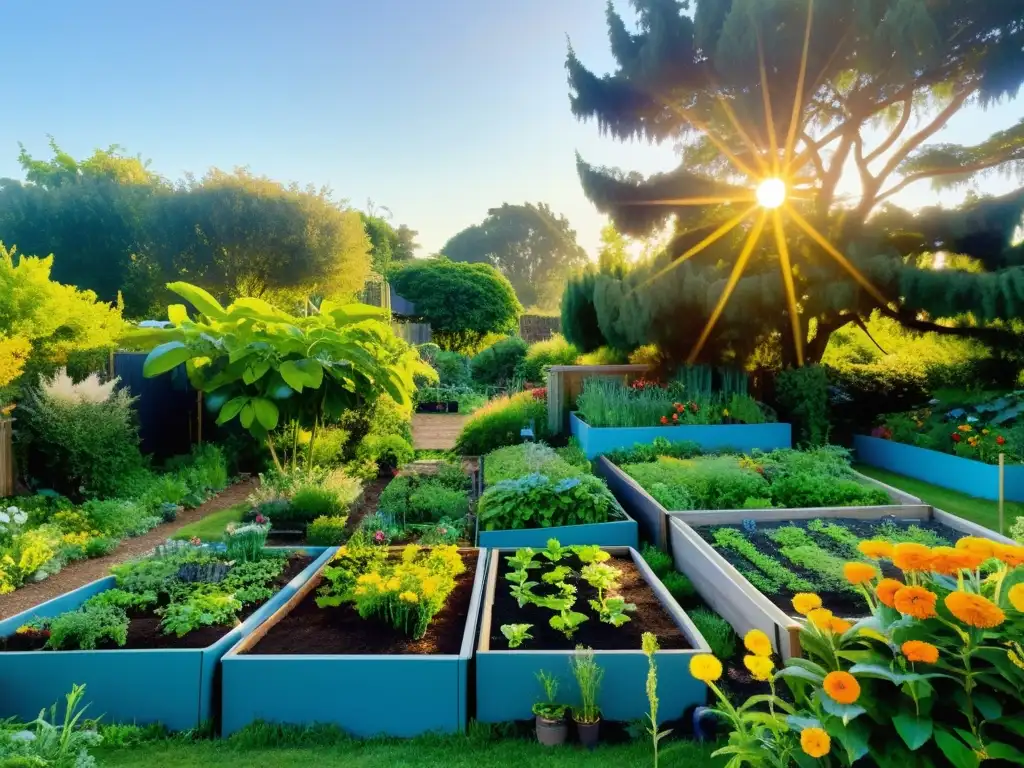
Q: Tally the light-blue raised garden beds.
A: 6